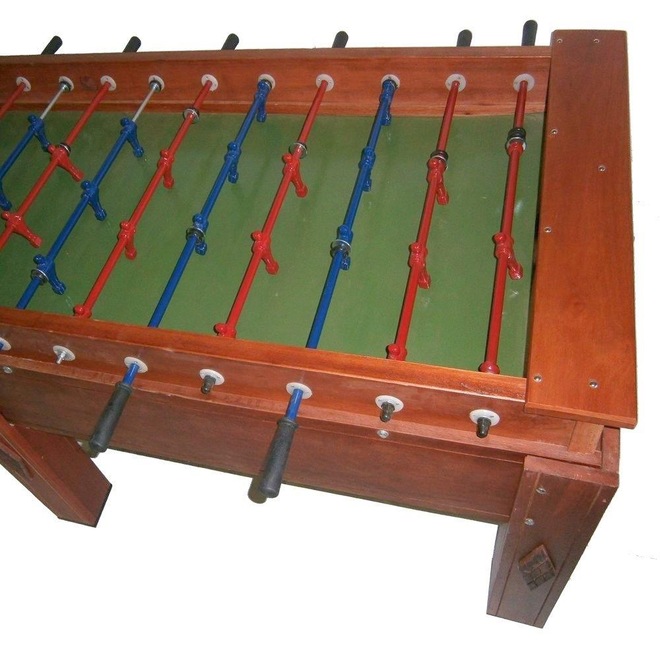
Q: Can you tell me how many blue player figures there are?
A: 11